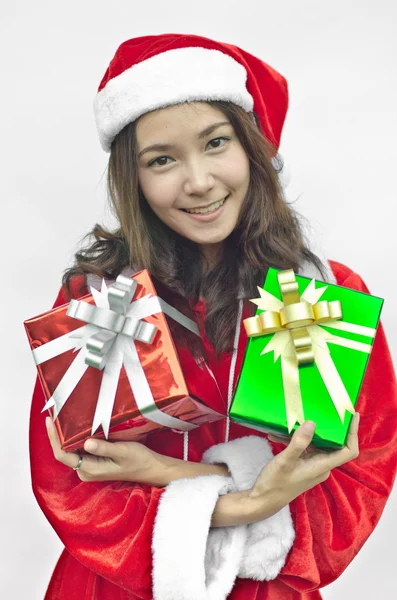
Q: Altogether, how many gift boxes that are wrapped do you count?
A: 2